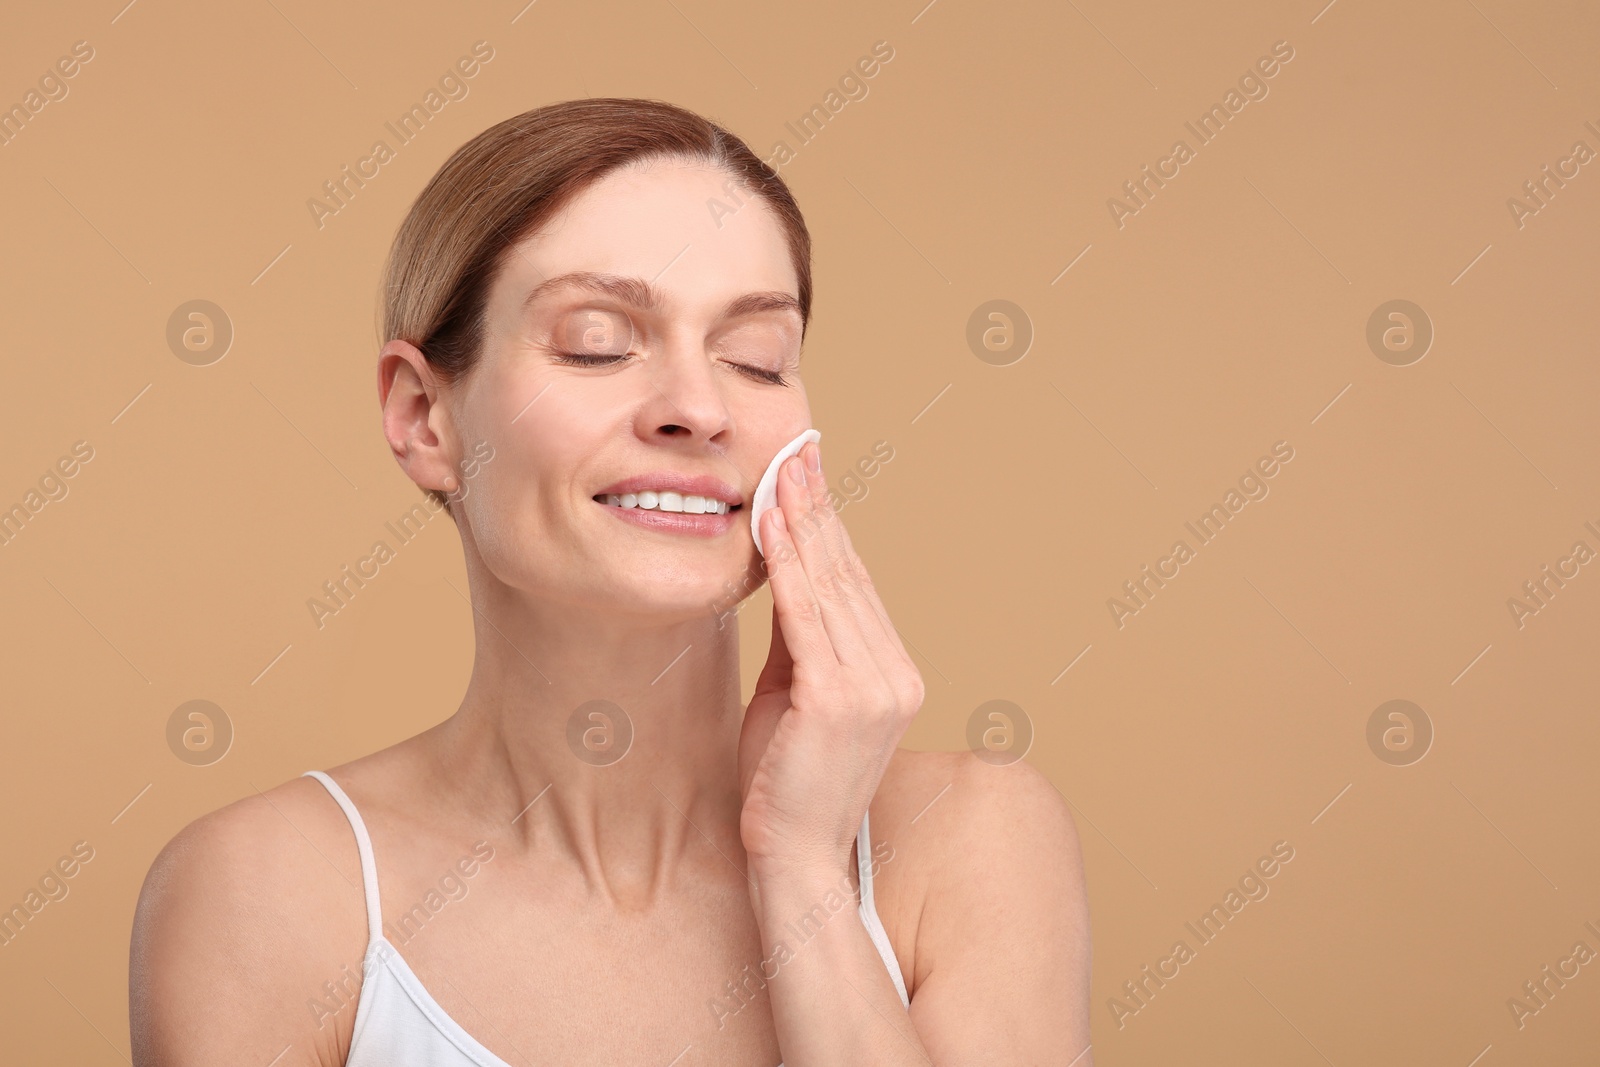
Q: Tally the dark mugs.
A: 0